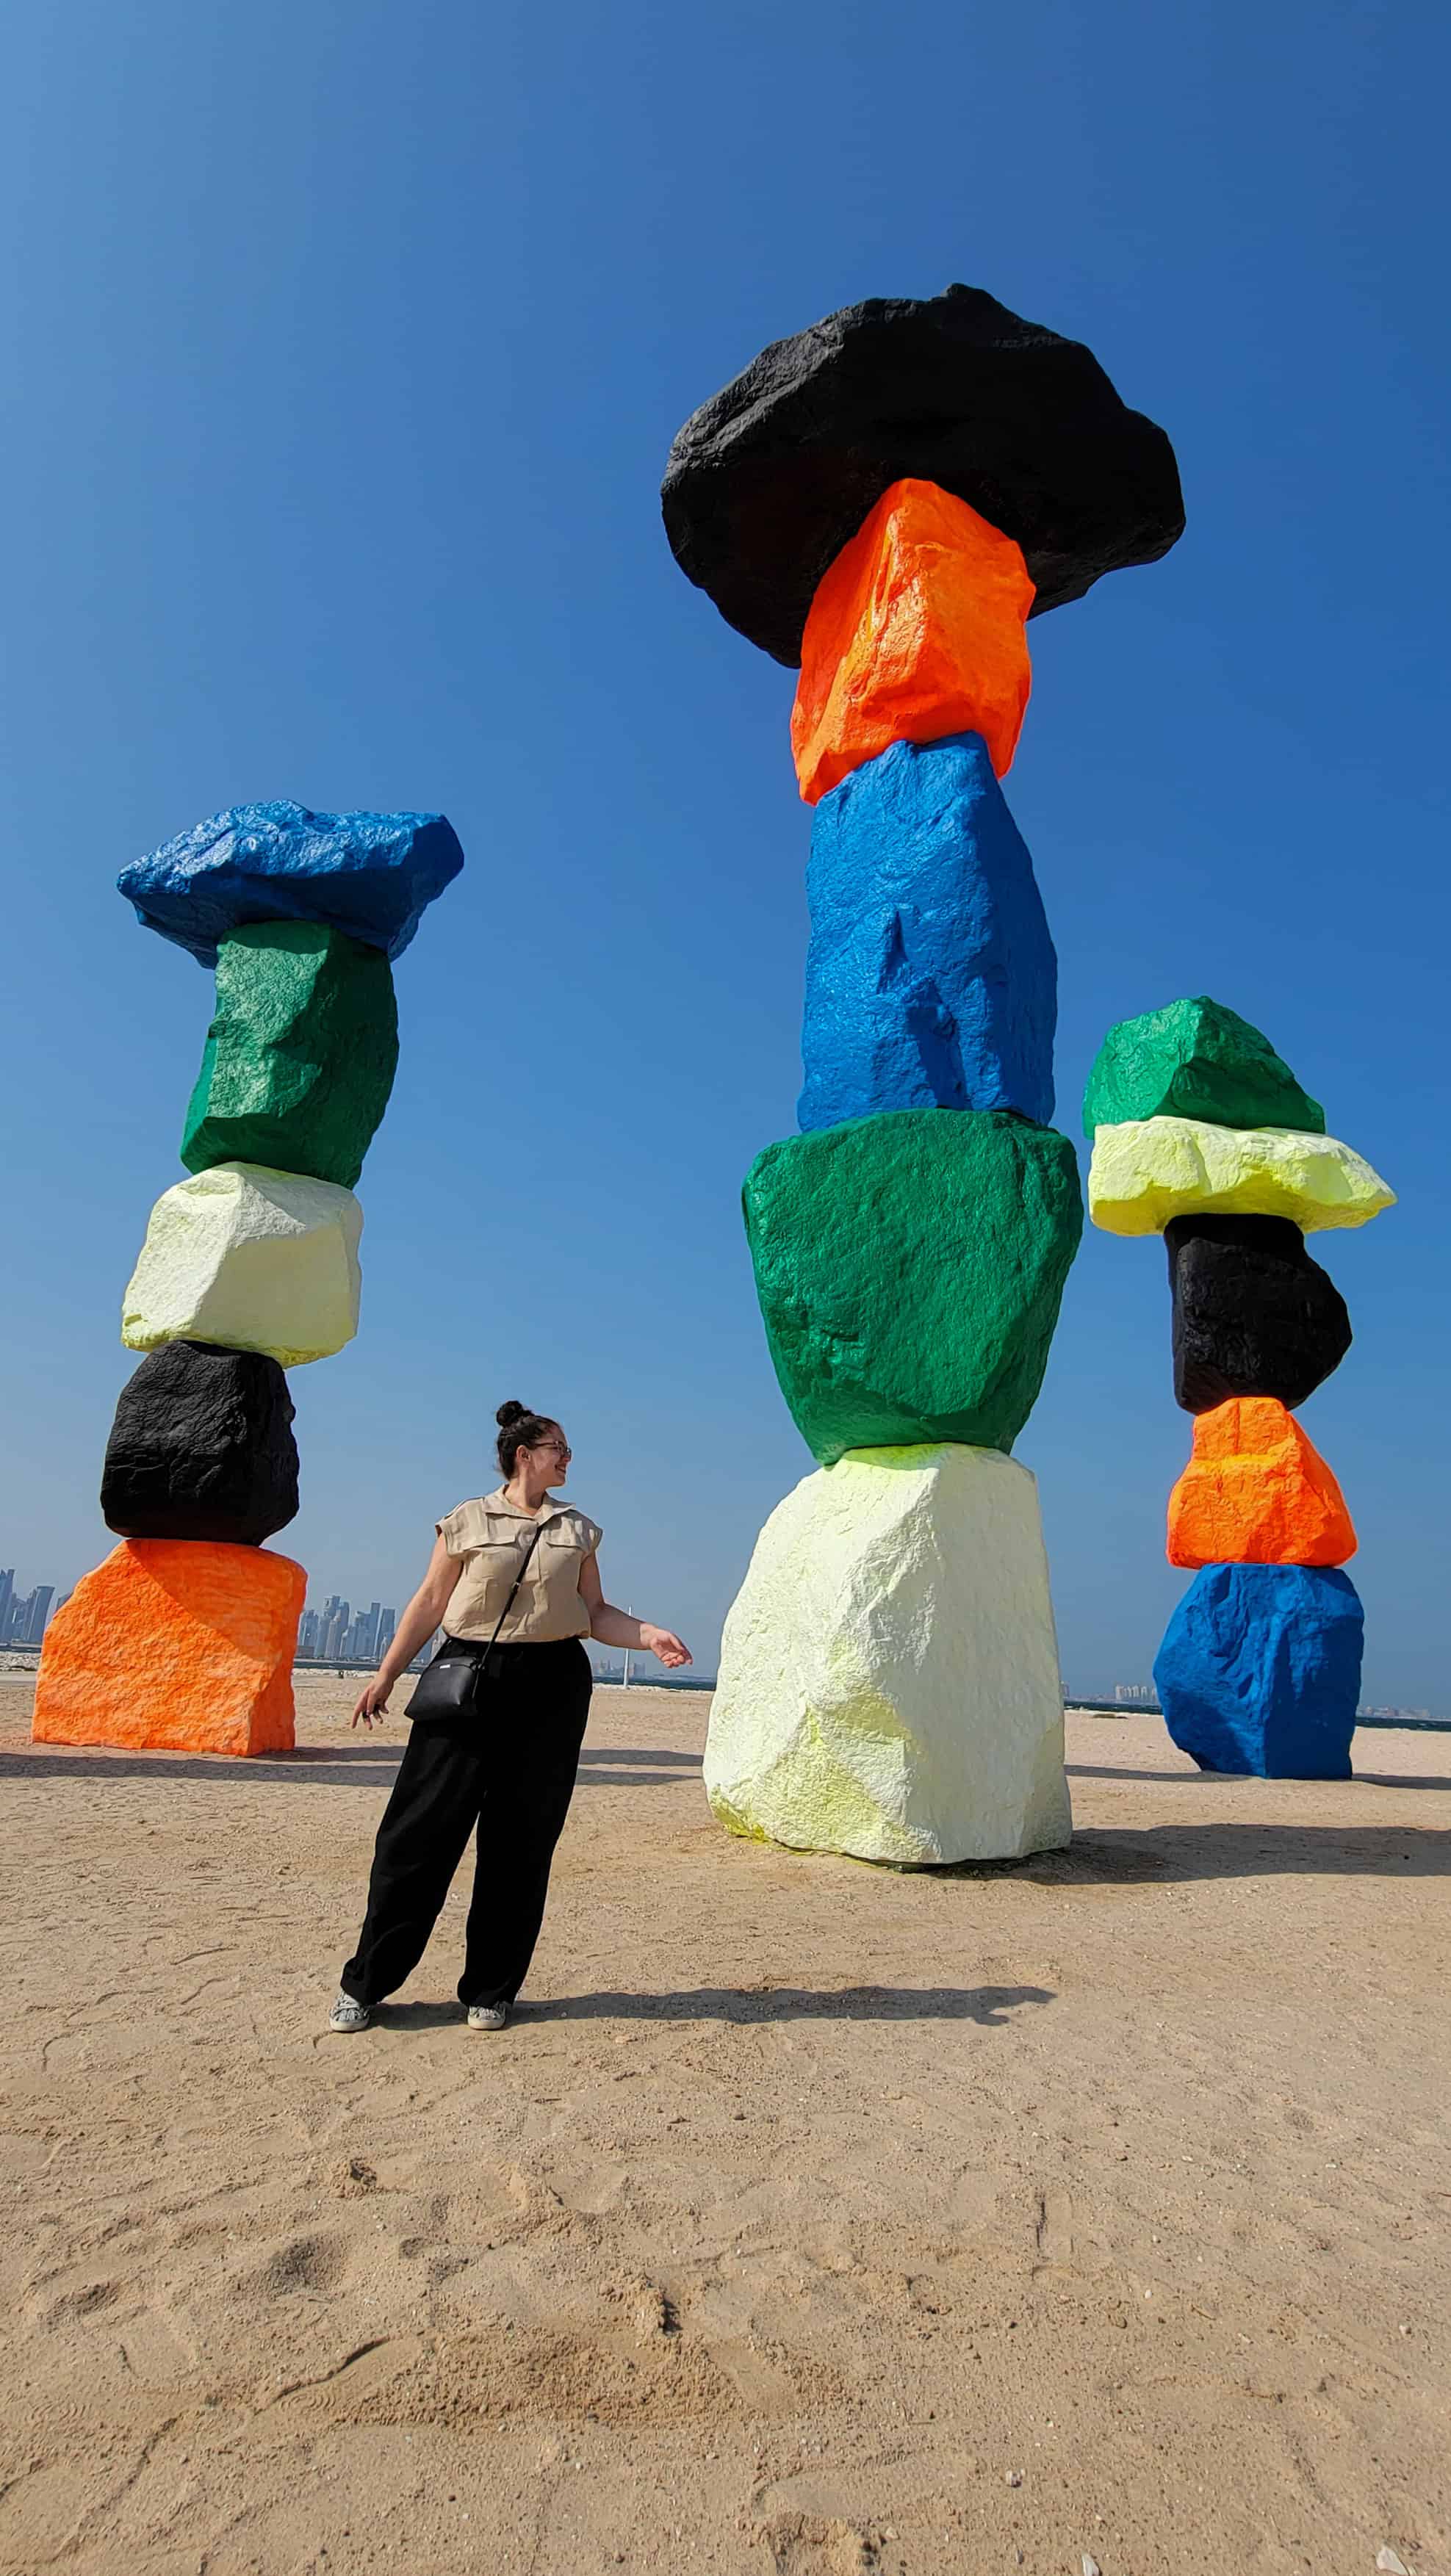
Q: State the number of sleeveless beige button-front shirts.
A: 1